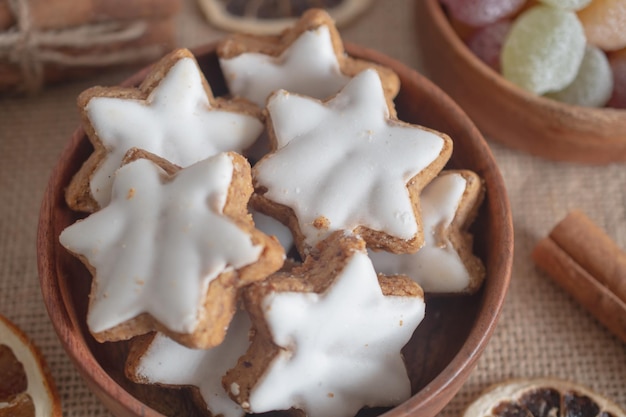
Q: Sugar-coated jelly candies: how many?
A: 7